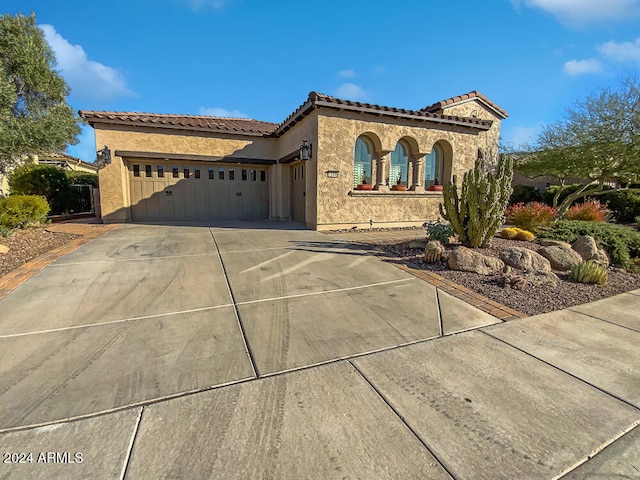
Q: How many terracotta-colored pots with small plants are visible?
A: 3